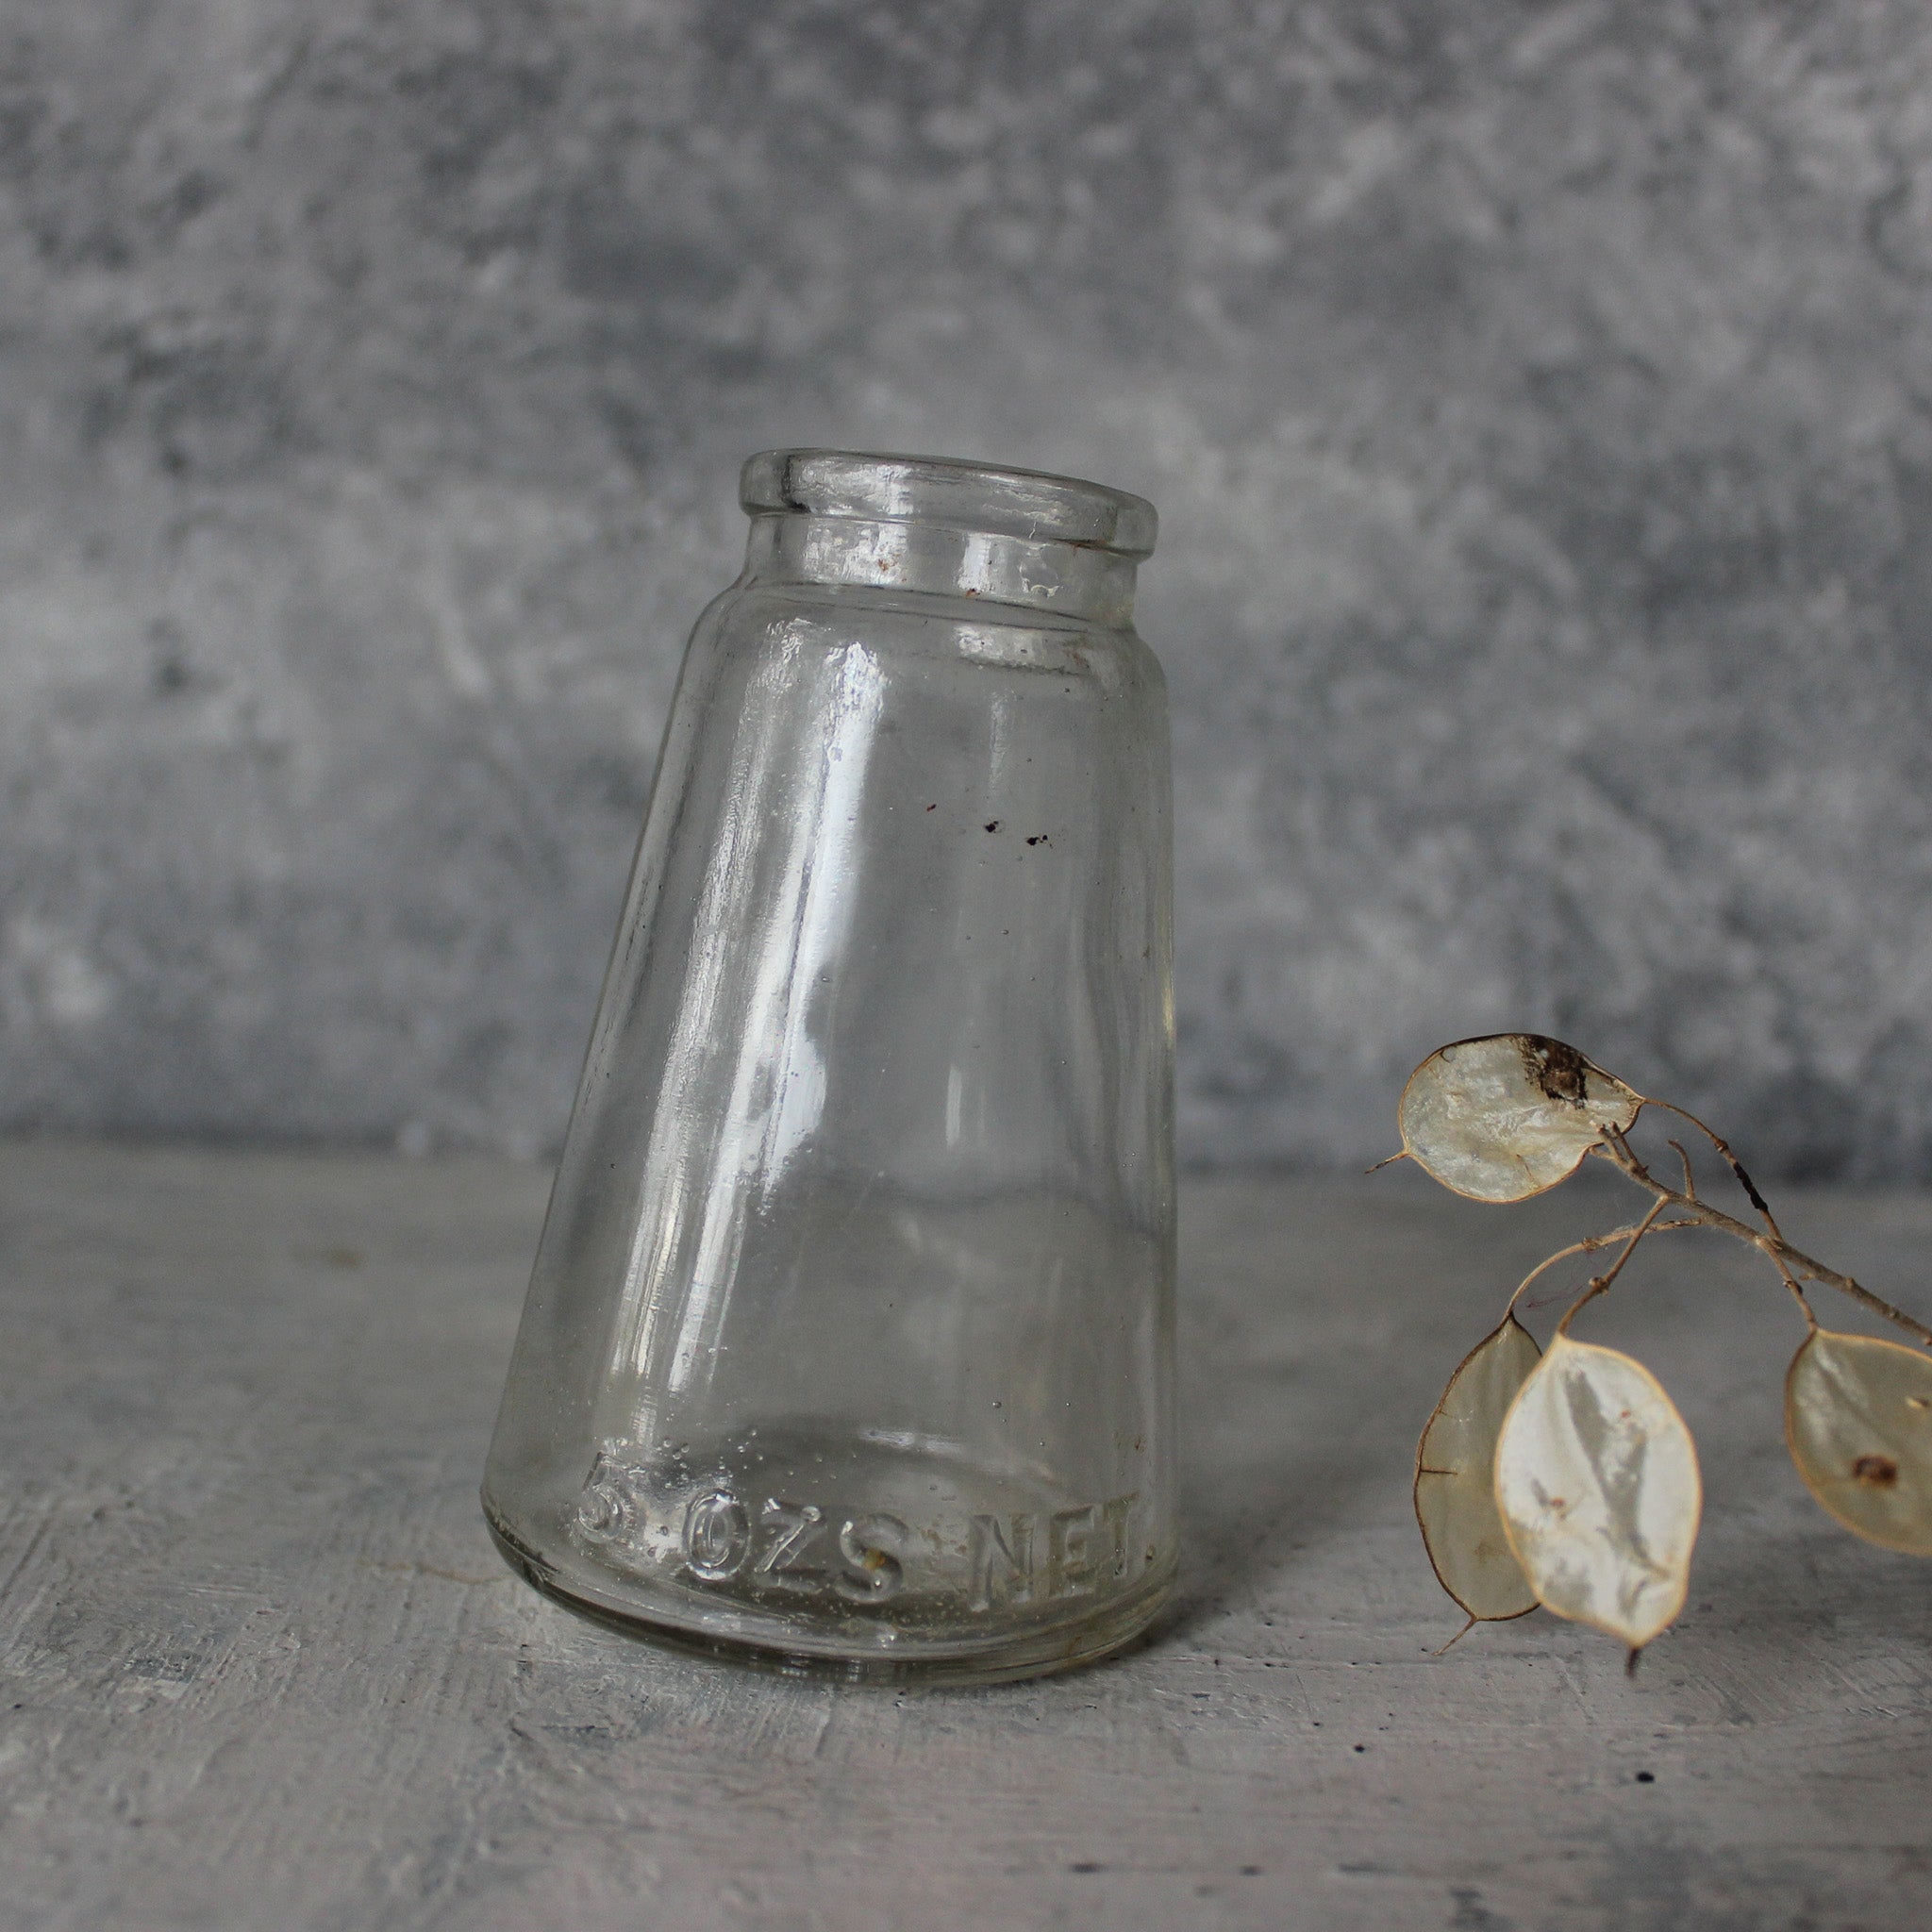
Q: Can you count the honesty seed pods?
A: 4